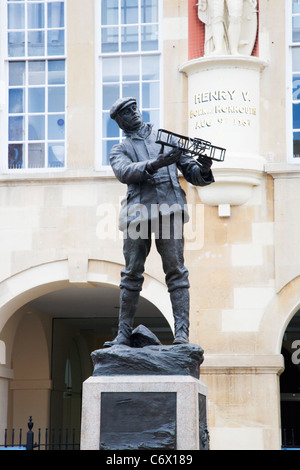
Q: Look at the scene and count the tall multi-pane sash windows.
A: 3